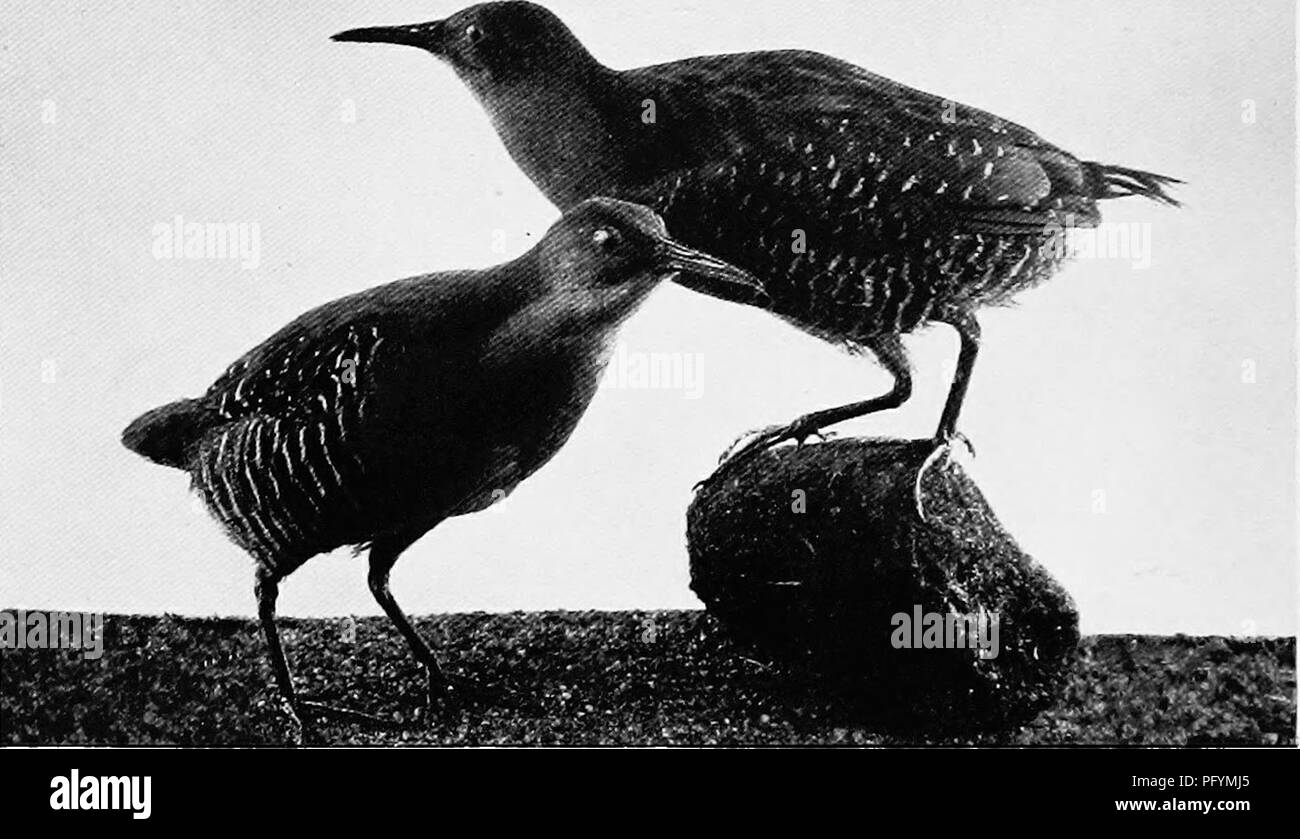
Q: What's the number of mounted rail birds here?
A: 2